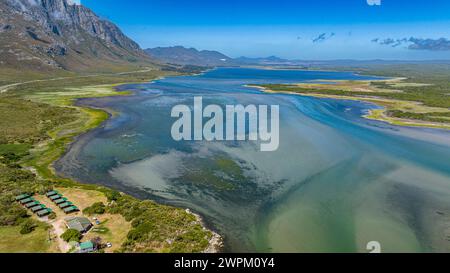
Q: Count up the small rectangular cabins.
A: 10